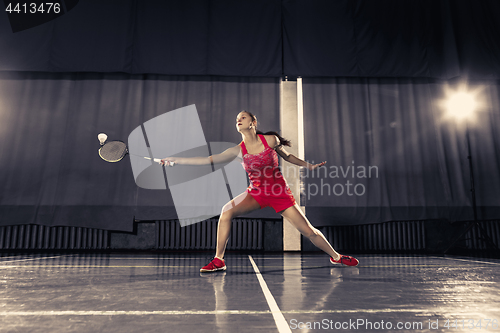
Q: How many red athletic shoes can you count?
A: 2